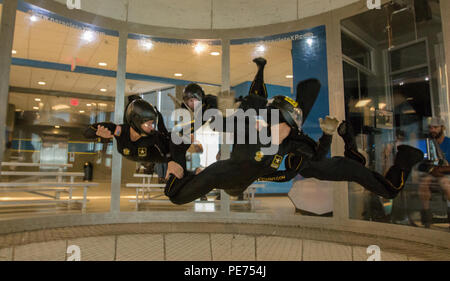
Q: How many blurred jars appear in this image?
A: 0